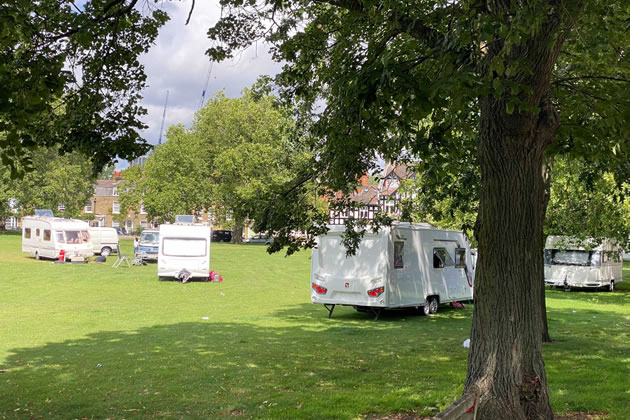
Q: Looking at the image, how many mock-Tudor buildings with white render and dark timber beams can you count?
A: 1